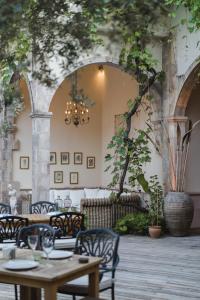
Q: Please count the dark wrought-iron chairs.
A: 6